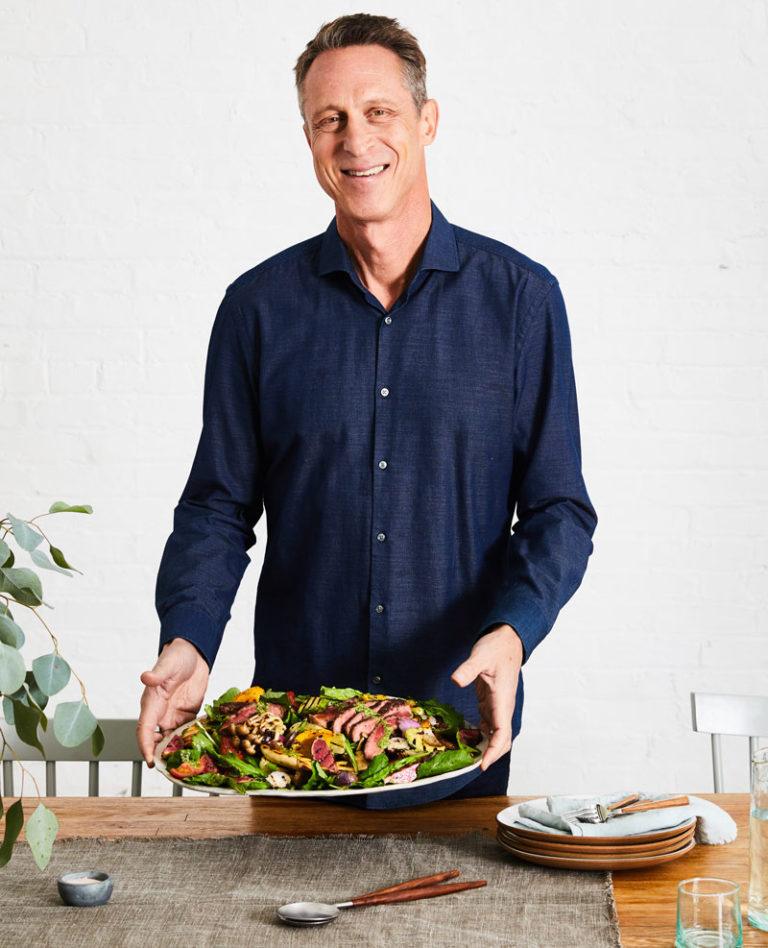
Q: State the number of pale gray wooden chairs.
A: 2